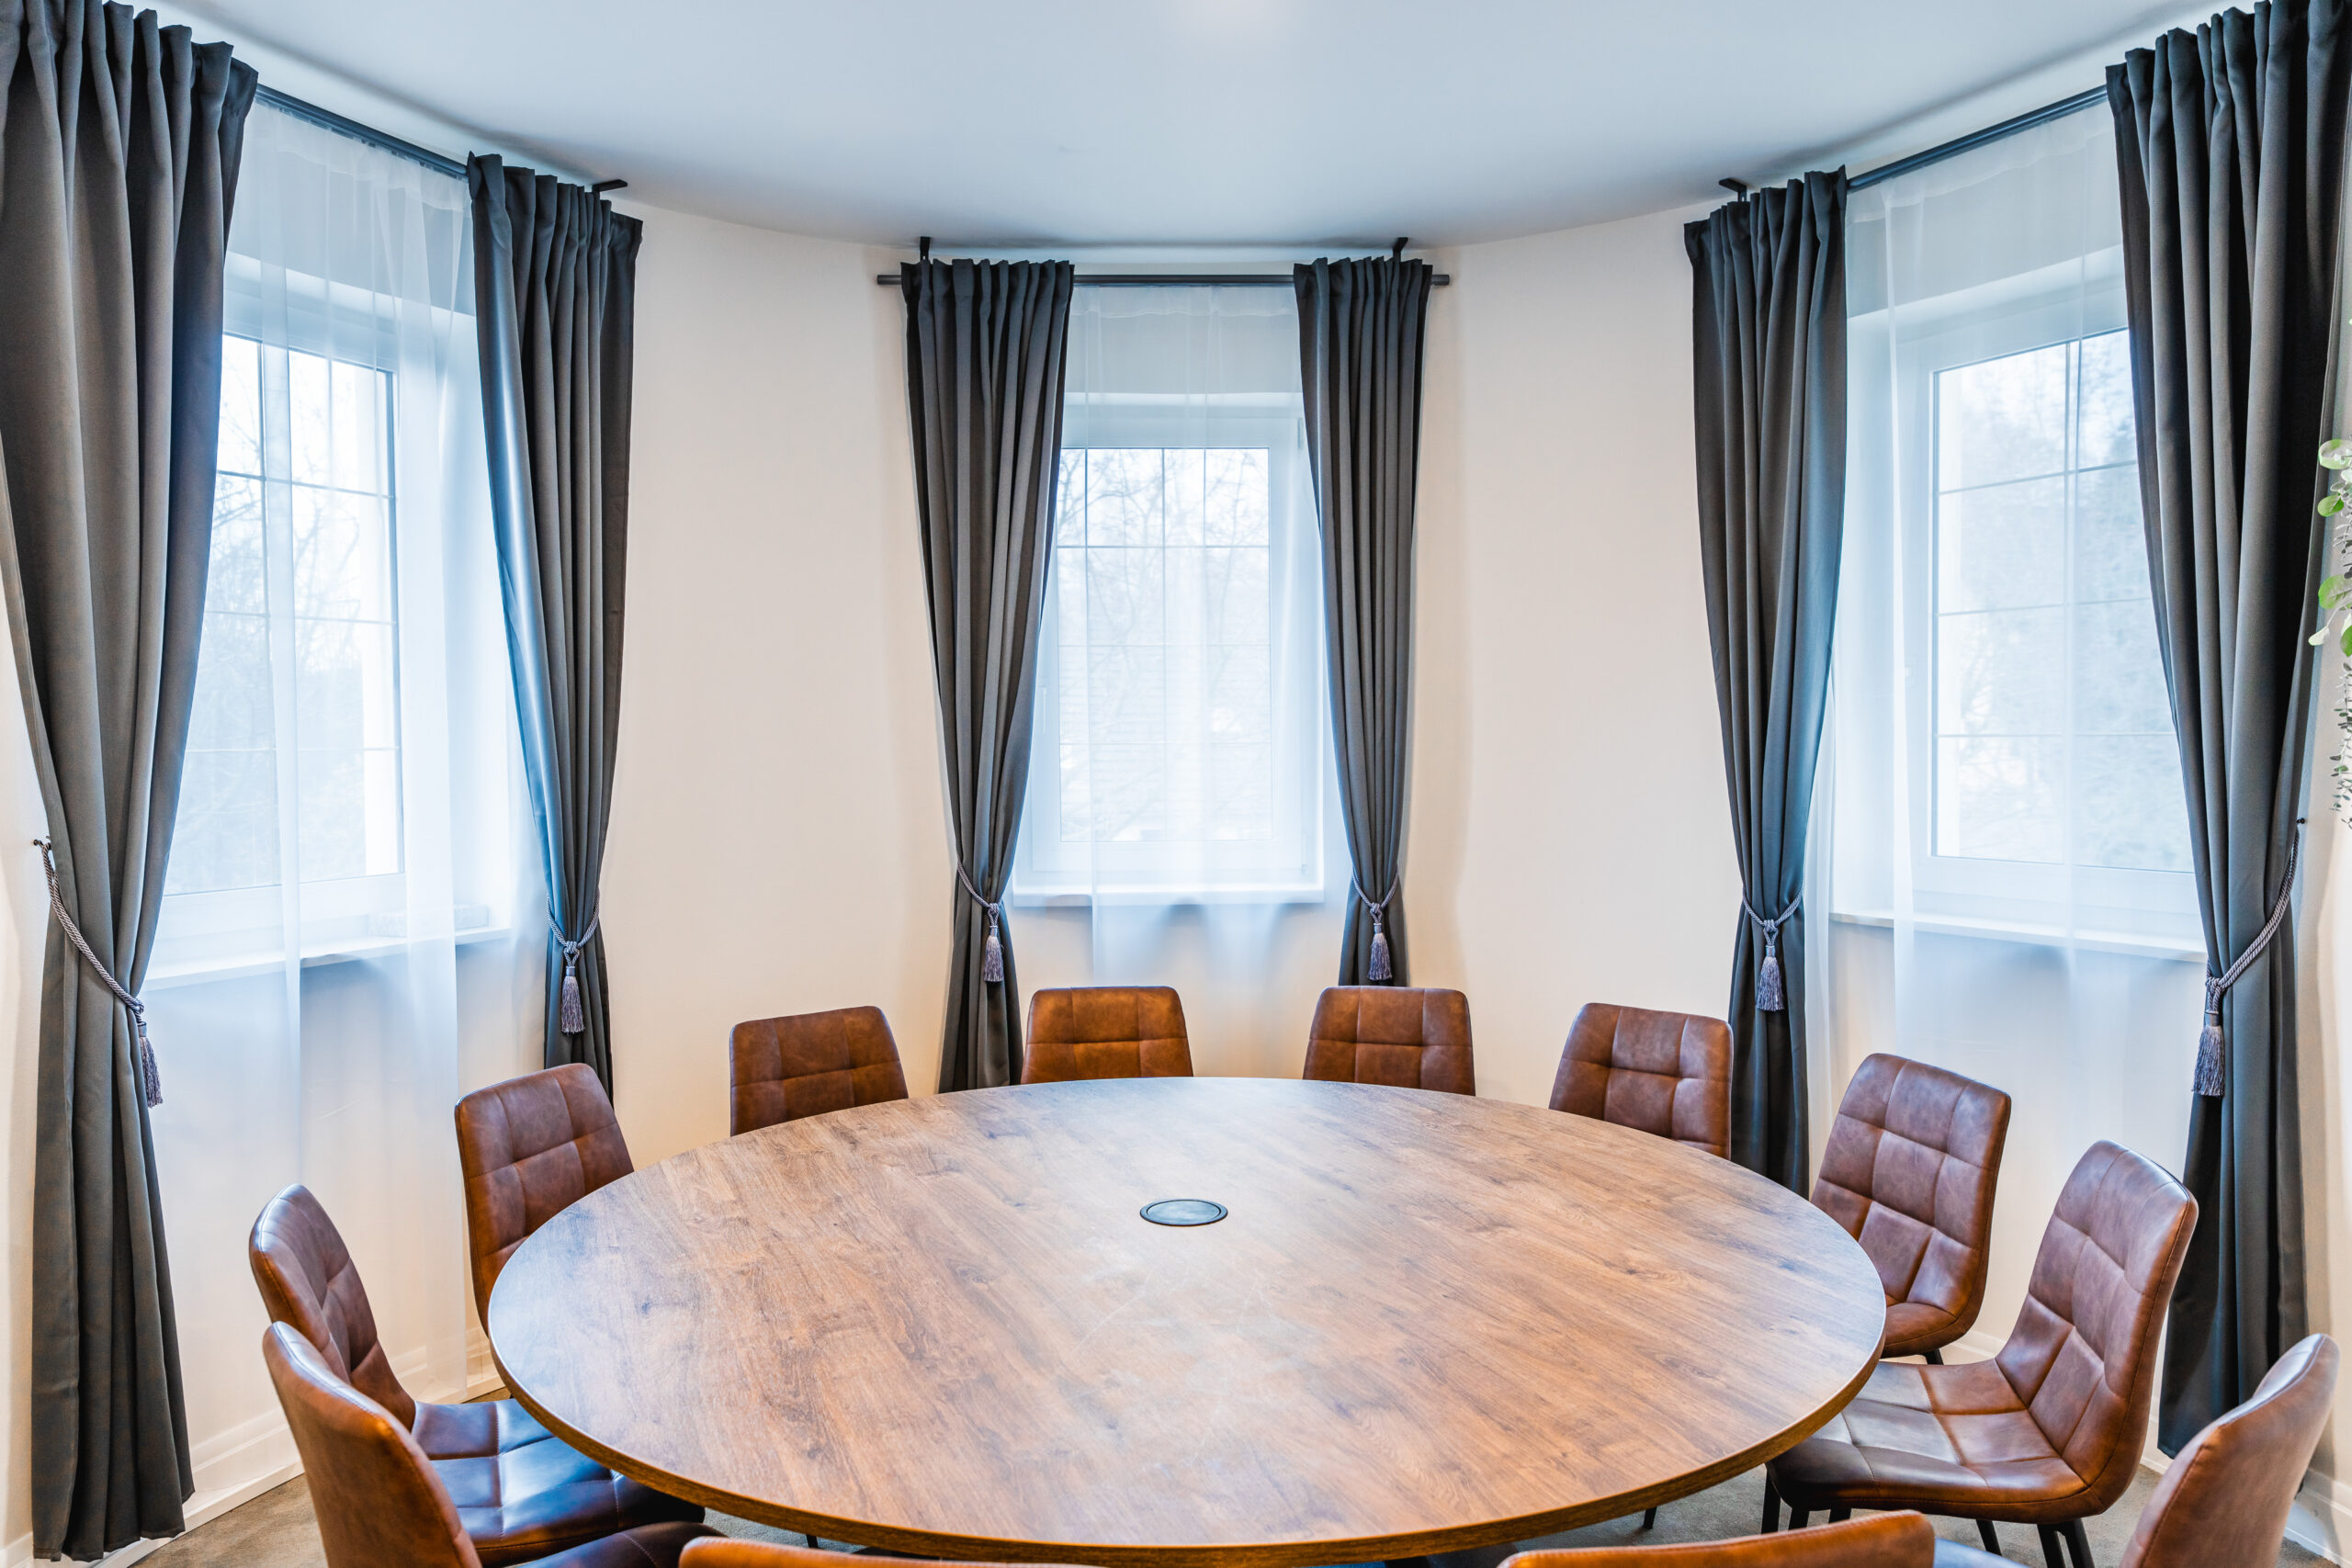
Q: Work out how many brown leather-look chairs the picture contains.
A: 12